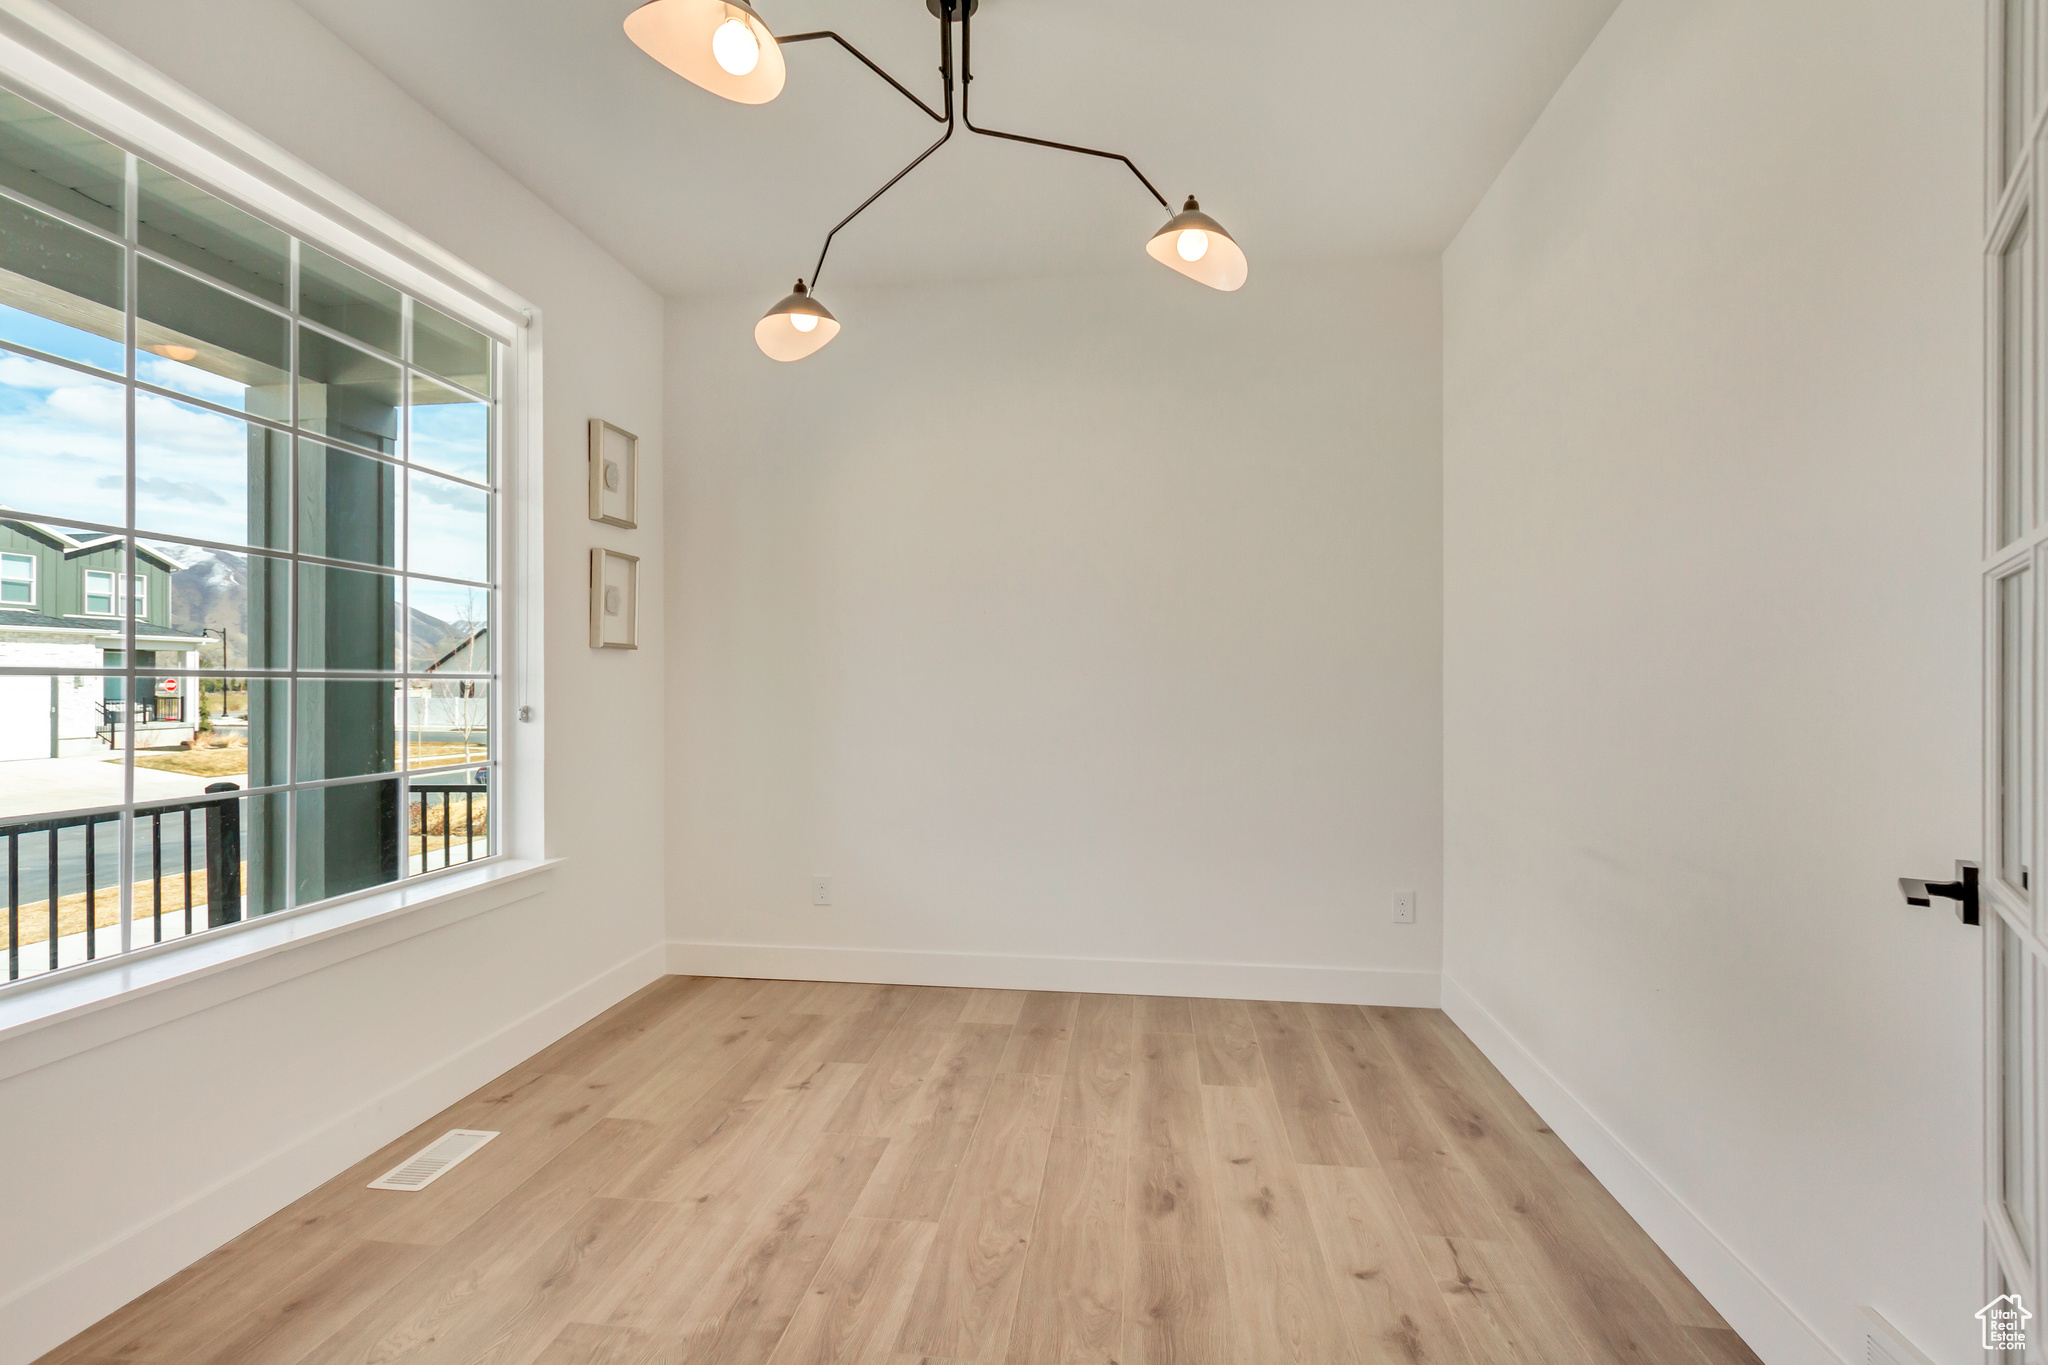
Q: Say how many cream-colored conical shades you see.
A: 3